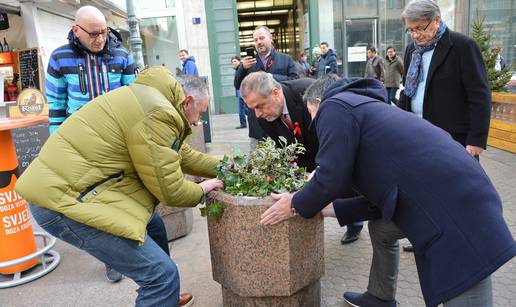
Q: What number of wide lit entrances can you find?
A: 1